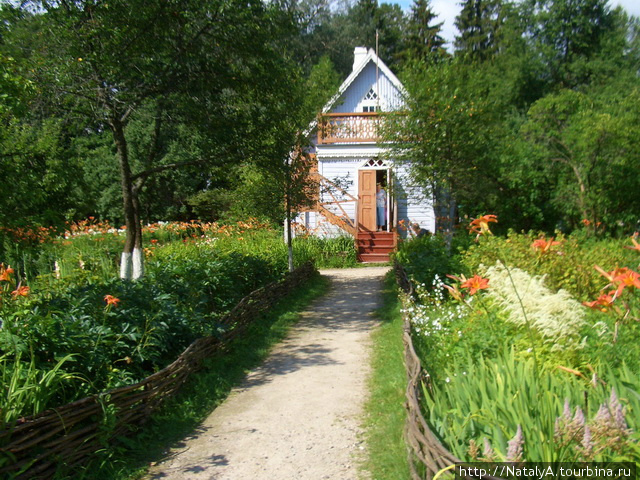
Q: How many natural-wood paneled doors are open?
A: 1